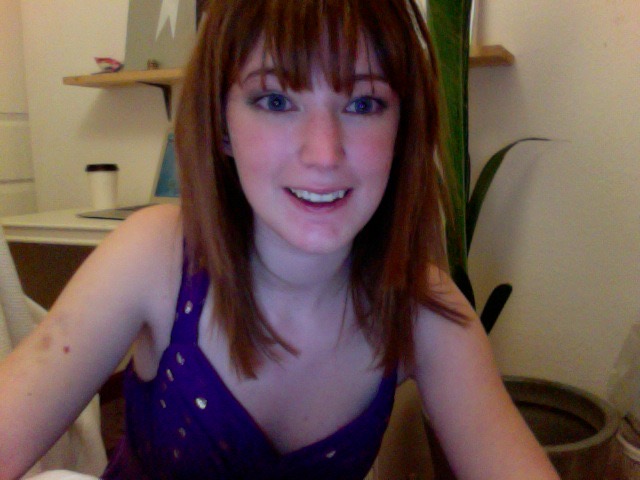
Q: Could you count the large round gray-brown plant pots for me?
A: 1